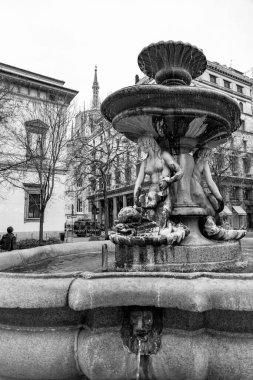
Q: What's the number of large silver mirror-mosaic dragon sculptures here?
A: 0